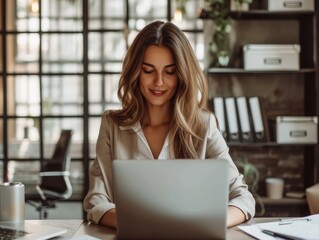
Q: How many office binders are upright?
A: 4